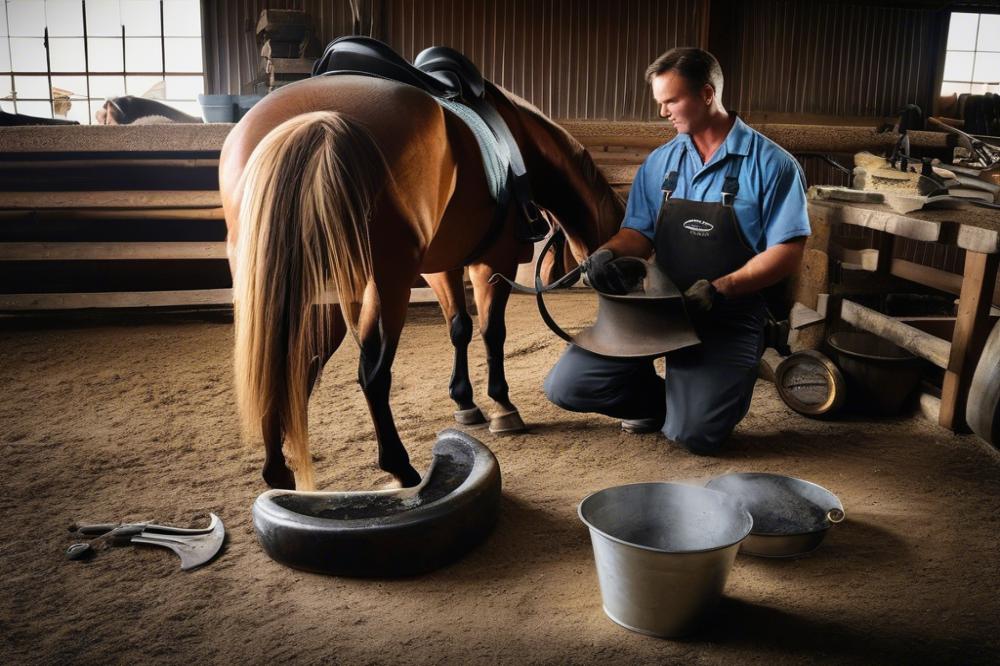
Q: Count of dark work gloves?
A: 2